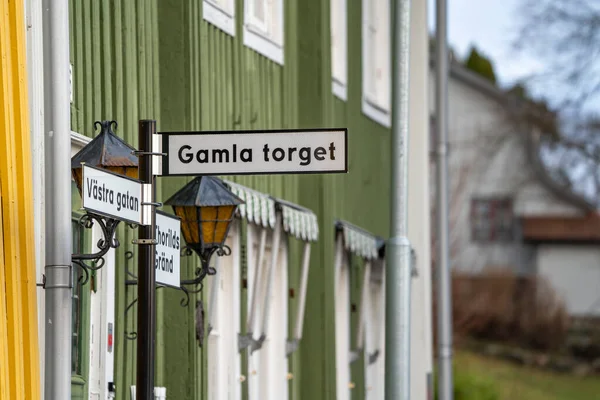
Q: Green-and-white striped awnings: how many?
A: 3